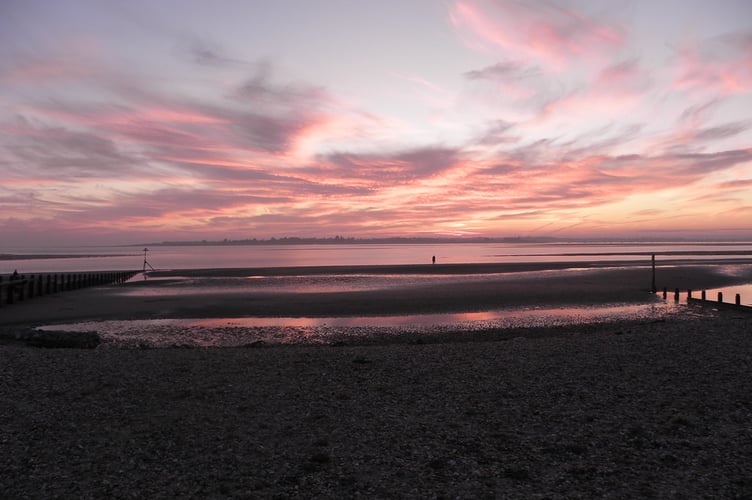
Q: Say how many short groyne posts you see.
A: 6